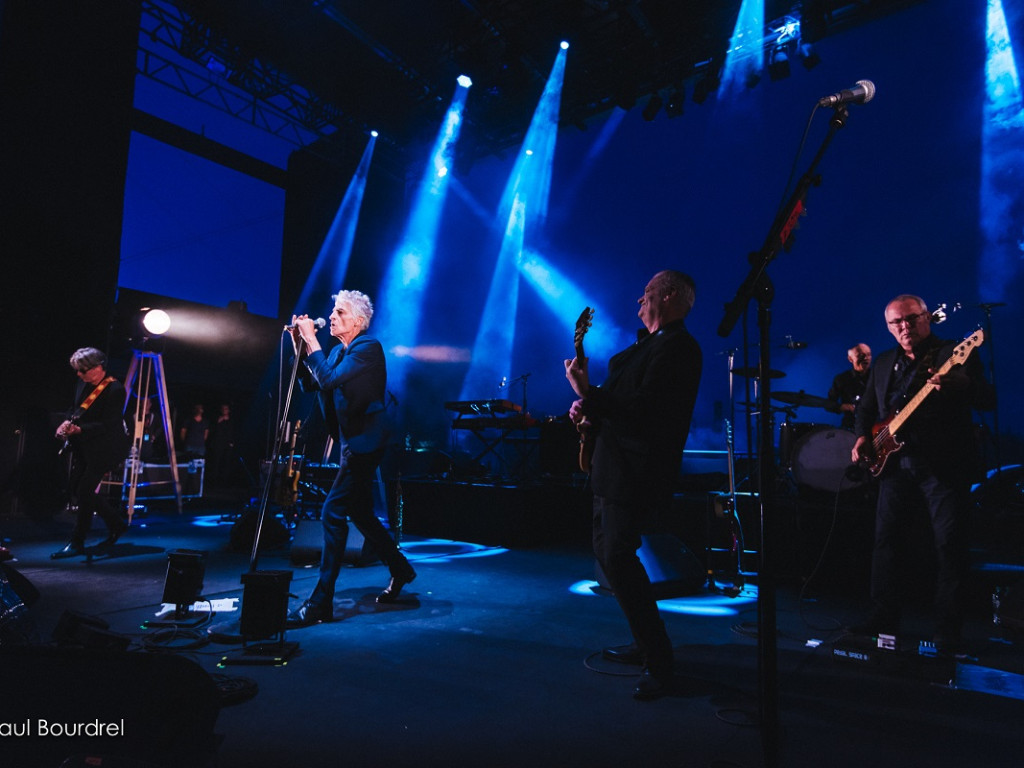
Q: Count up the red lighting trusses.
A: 0